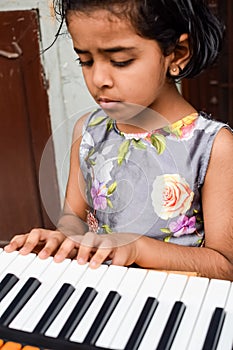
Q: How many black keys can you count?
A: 8